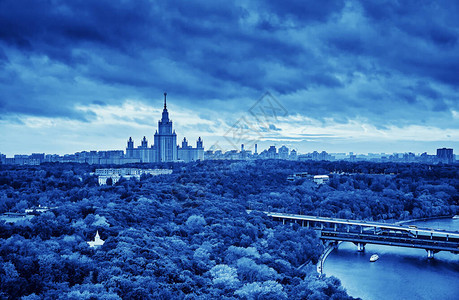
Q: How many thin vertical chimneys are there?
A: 2